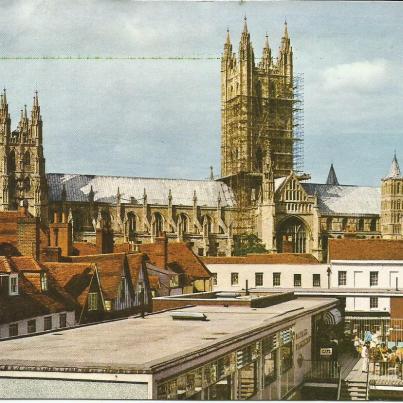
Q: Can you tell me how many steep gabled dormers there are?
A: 3